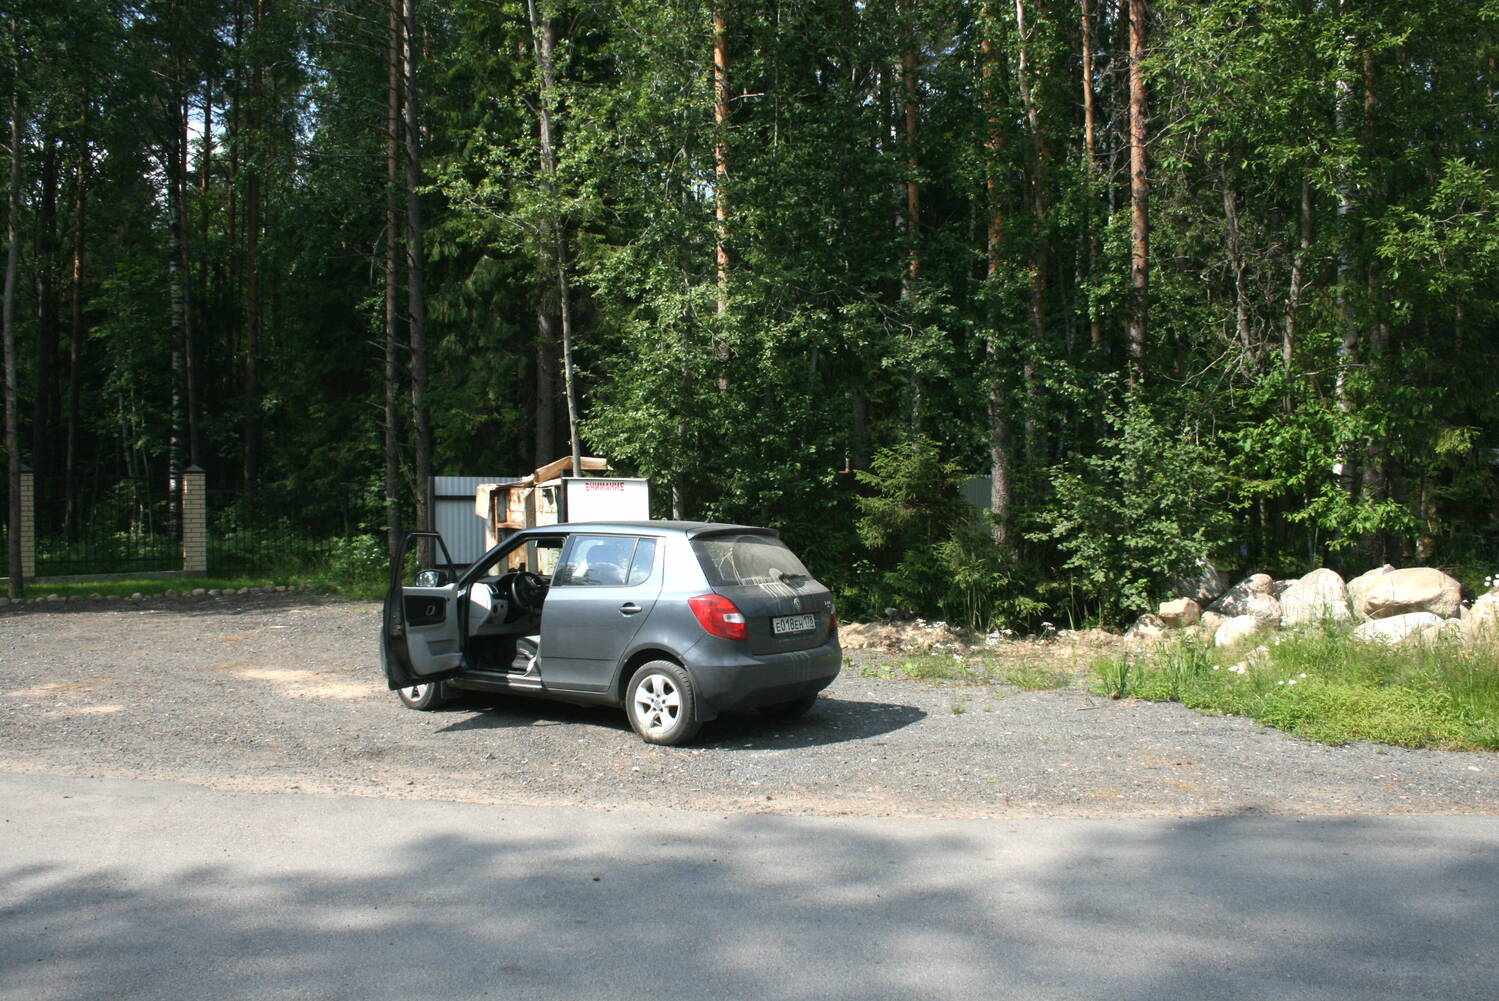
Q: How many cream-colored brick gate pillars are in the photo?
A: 2